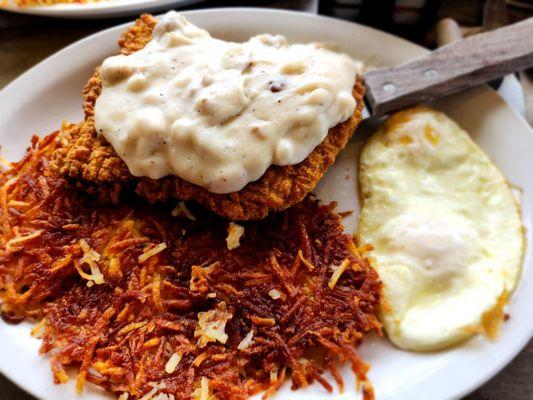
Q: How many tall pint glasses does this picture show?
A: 0